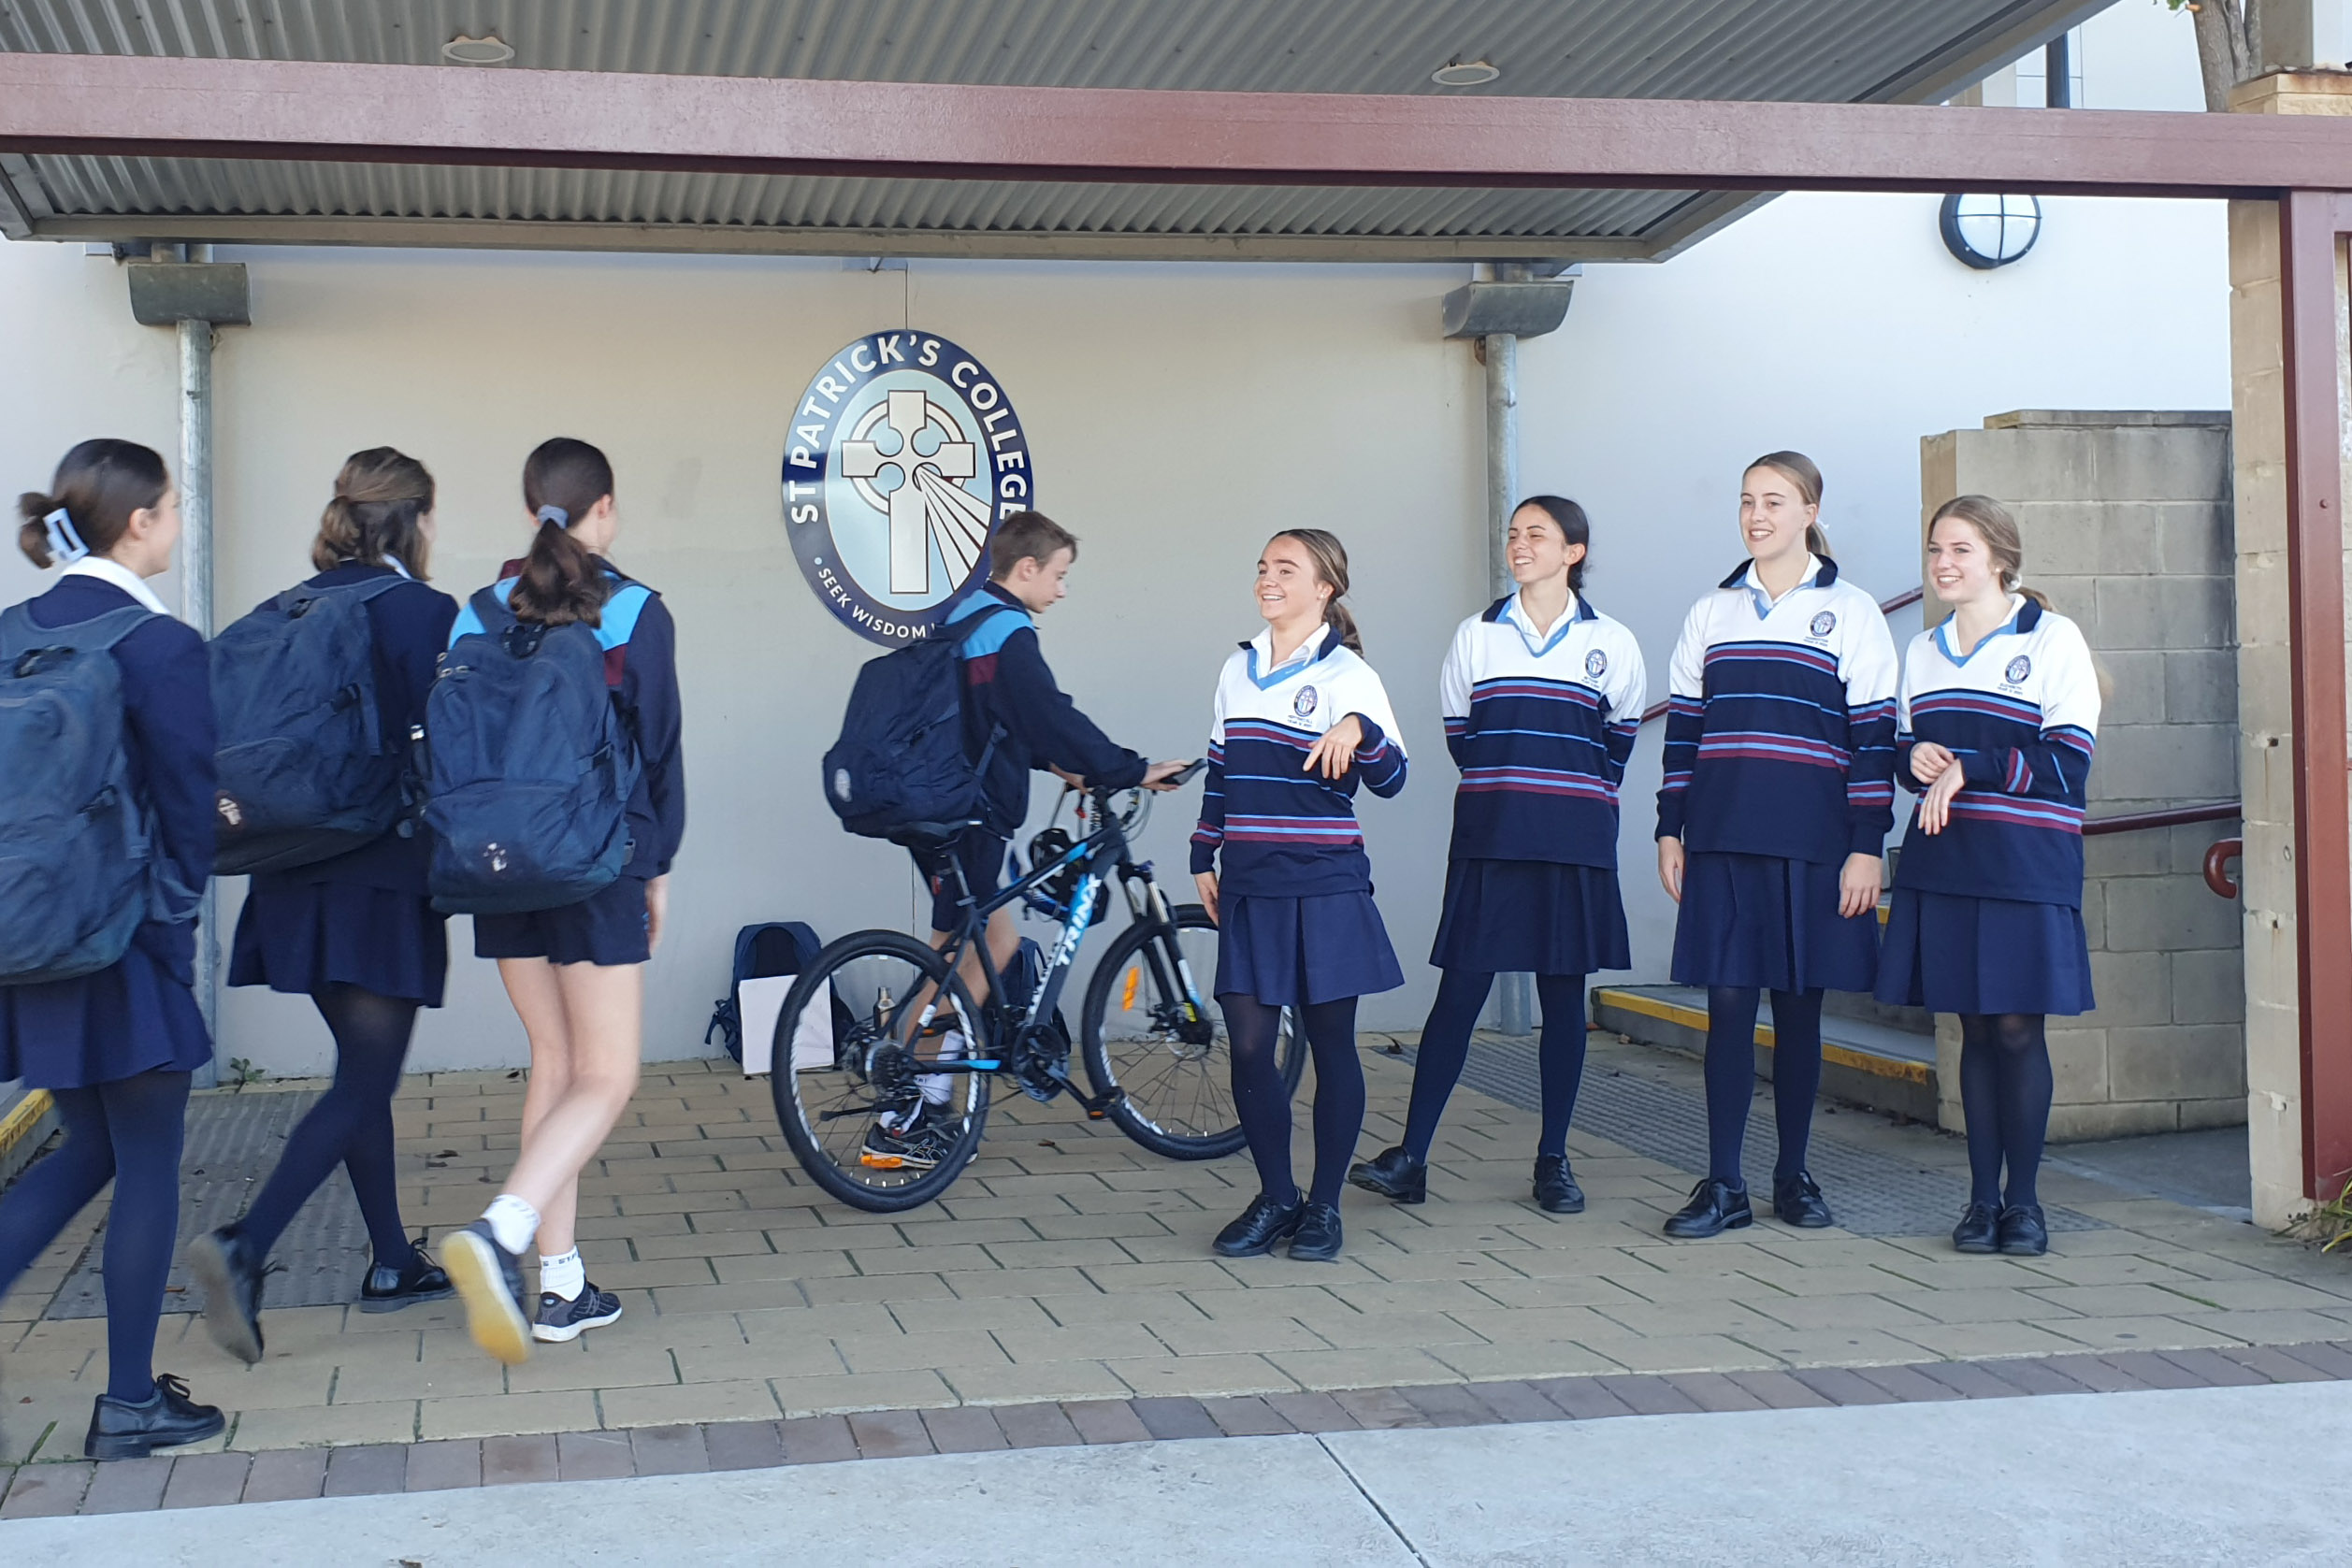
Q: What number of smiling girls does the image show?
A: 4